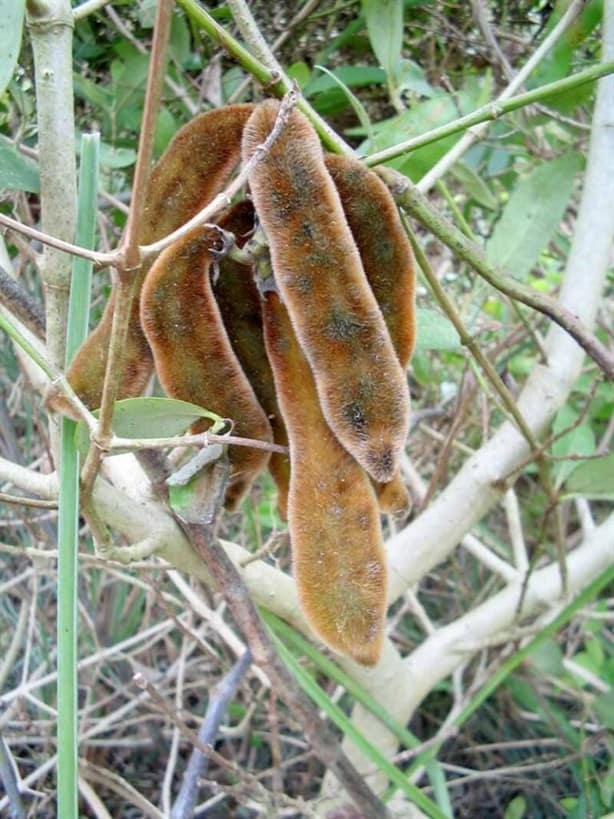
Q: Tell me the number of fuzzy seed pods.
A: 6